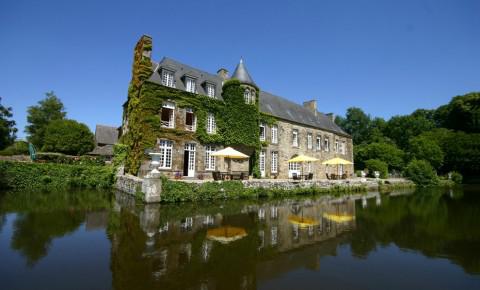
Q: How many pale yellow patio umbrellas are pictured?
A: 3